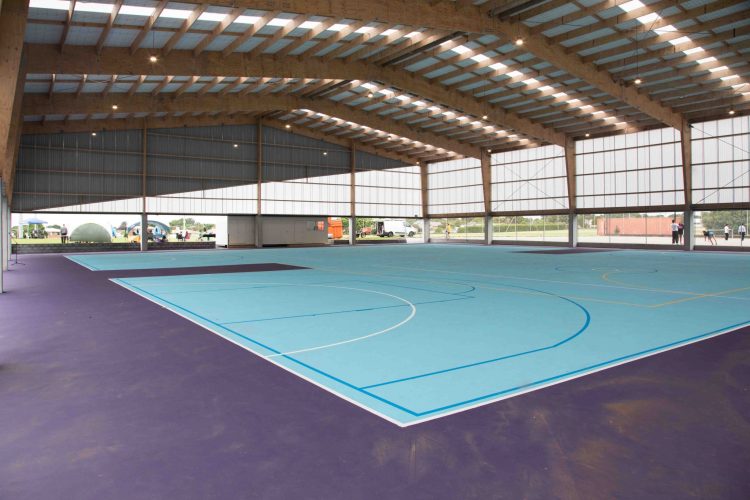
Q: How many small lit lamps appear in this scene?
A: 15